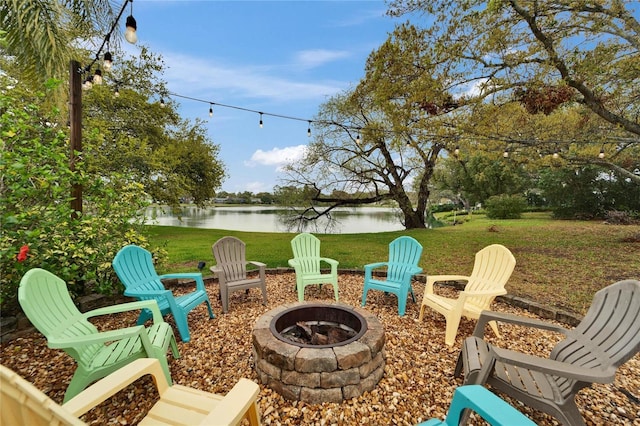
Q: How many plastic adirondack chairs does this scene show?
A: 9